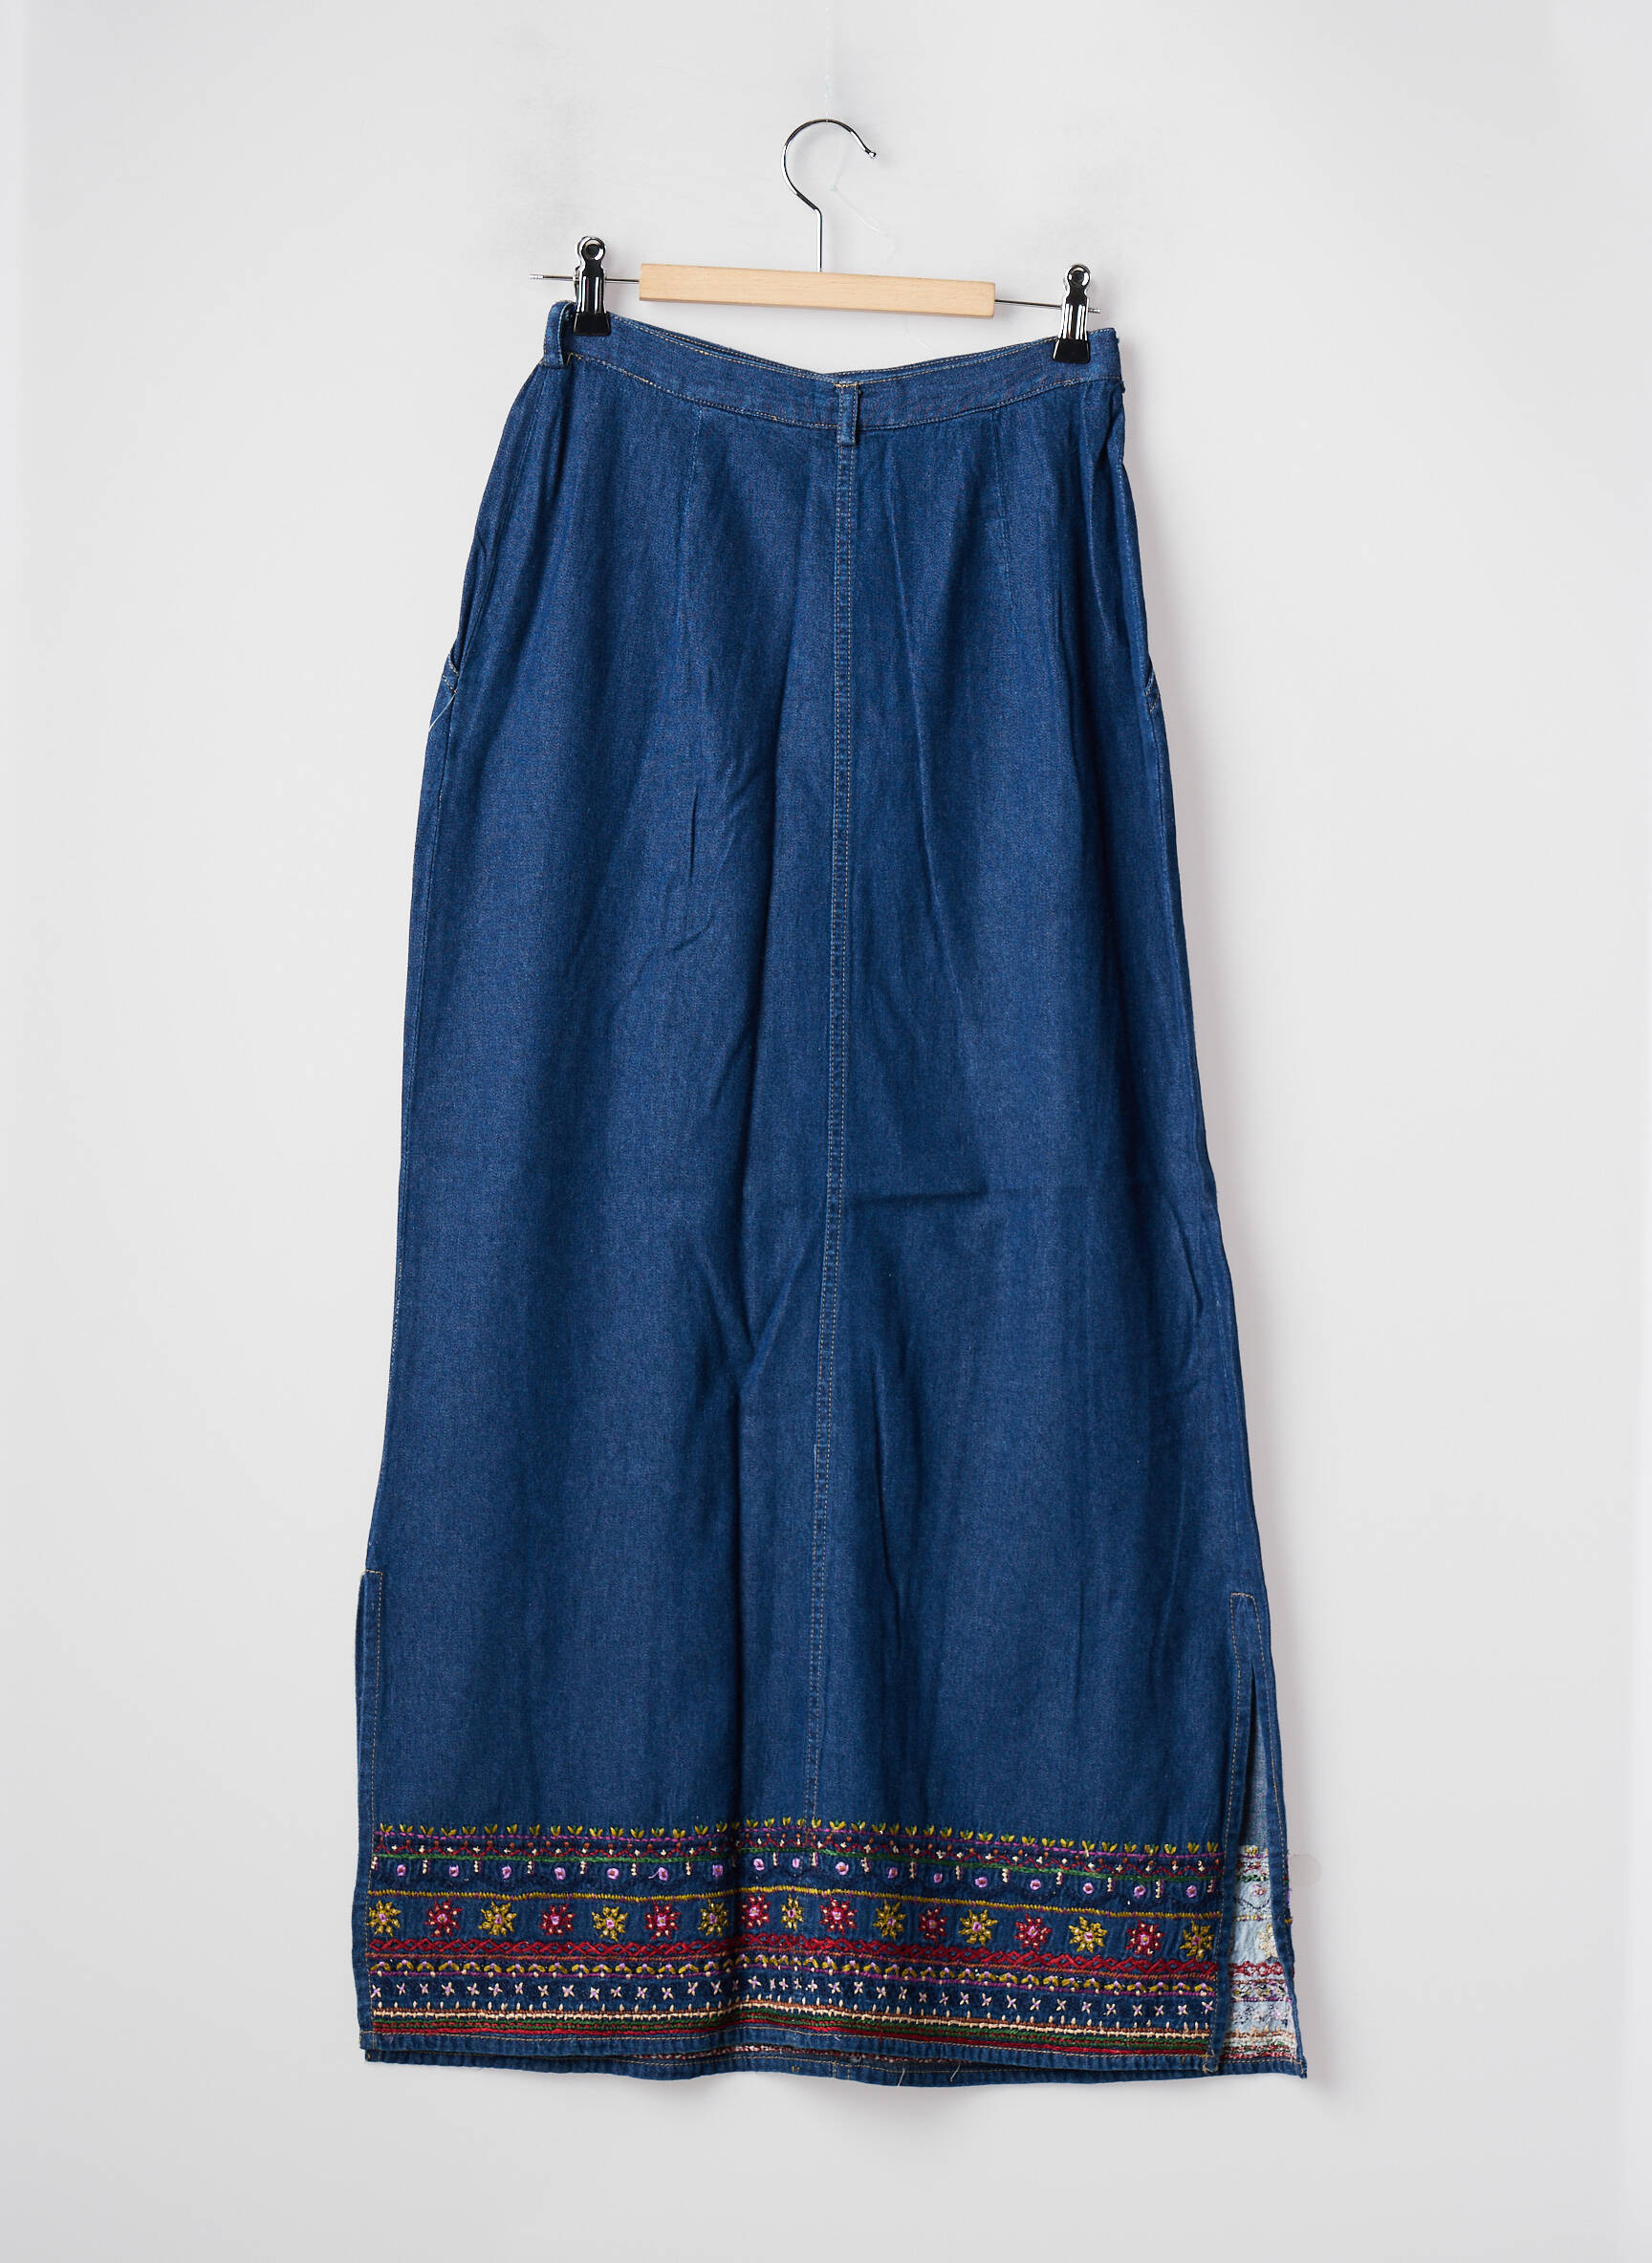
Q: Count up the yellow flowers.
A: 9